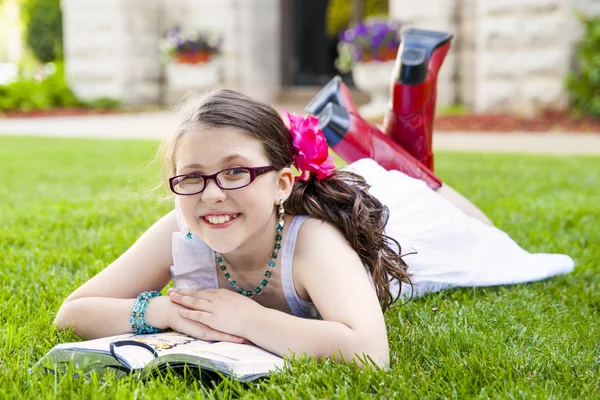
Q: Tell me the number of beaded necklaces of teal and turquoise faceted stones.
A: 1